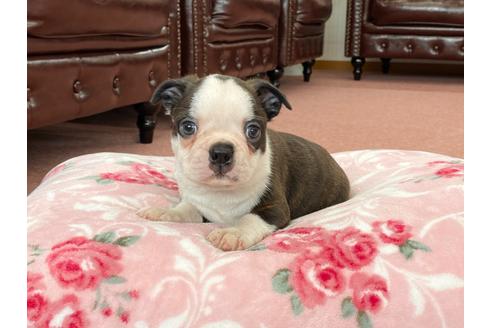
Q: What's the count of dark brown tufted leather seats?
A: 4